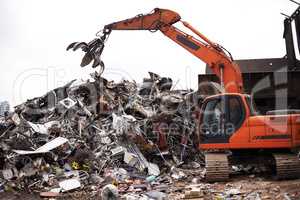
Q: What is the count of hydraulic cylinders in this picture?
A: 2